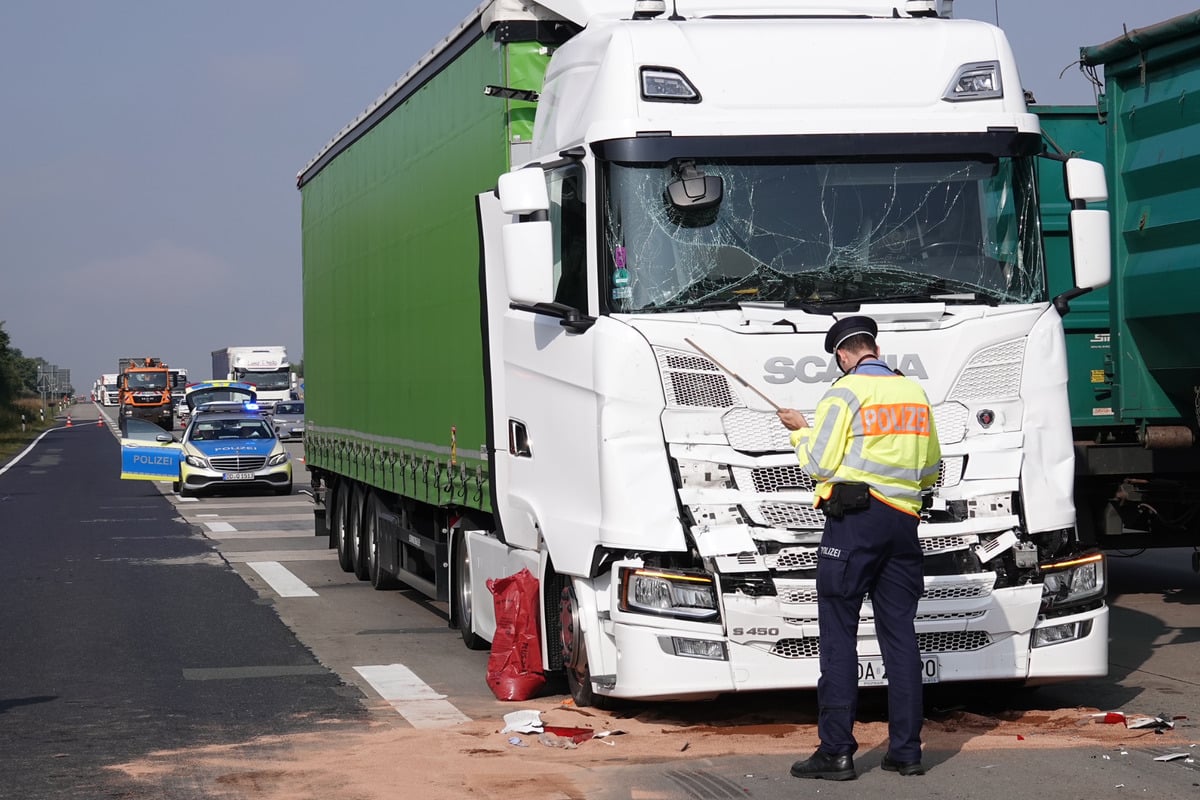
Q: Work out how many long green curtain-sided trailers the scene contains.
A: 1